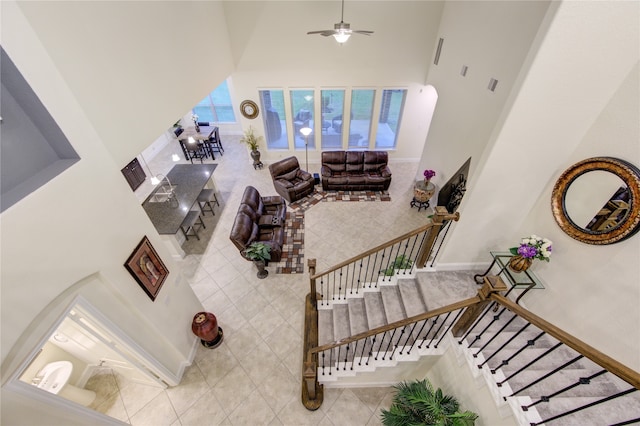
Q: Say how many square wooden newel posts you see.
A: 4